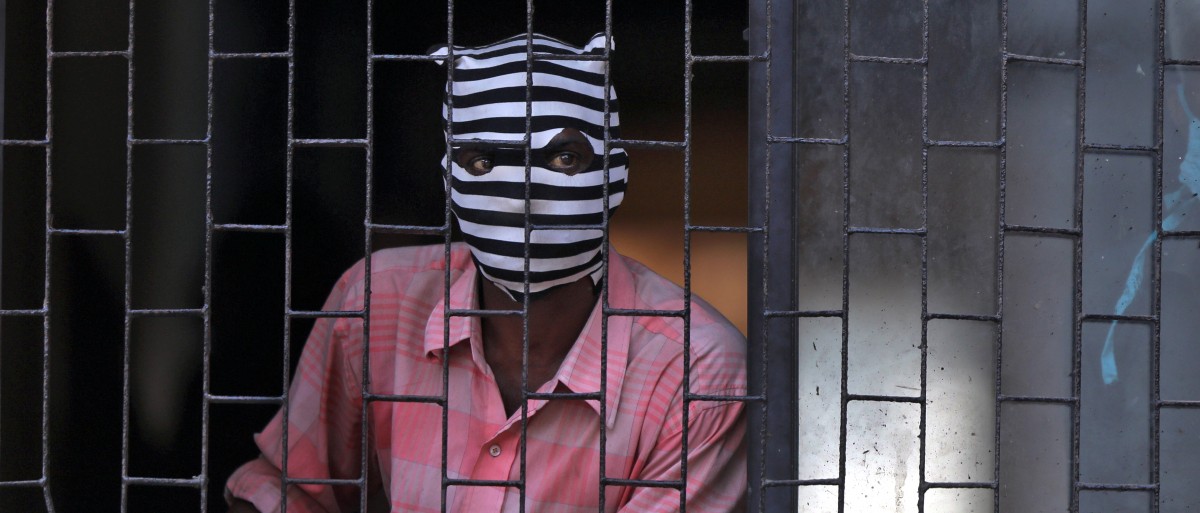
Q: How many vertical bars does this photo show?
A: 15